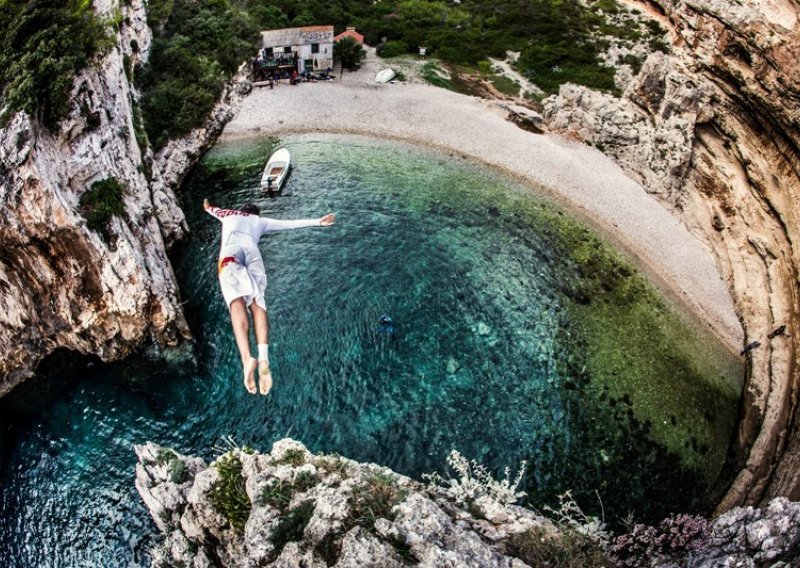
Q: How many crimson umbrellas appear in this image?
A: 0